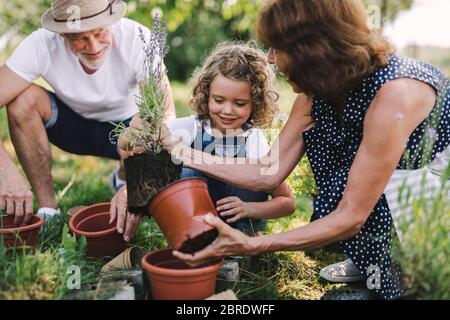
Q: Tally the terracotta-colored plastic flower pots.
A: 4